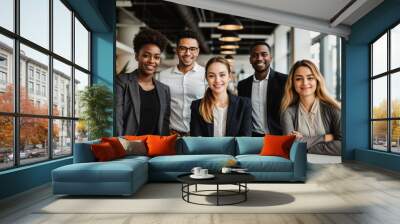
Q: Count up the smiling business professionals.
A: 5